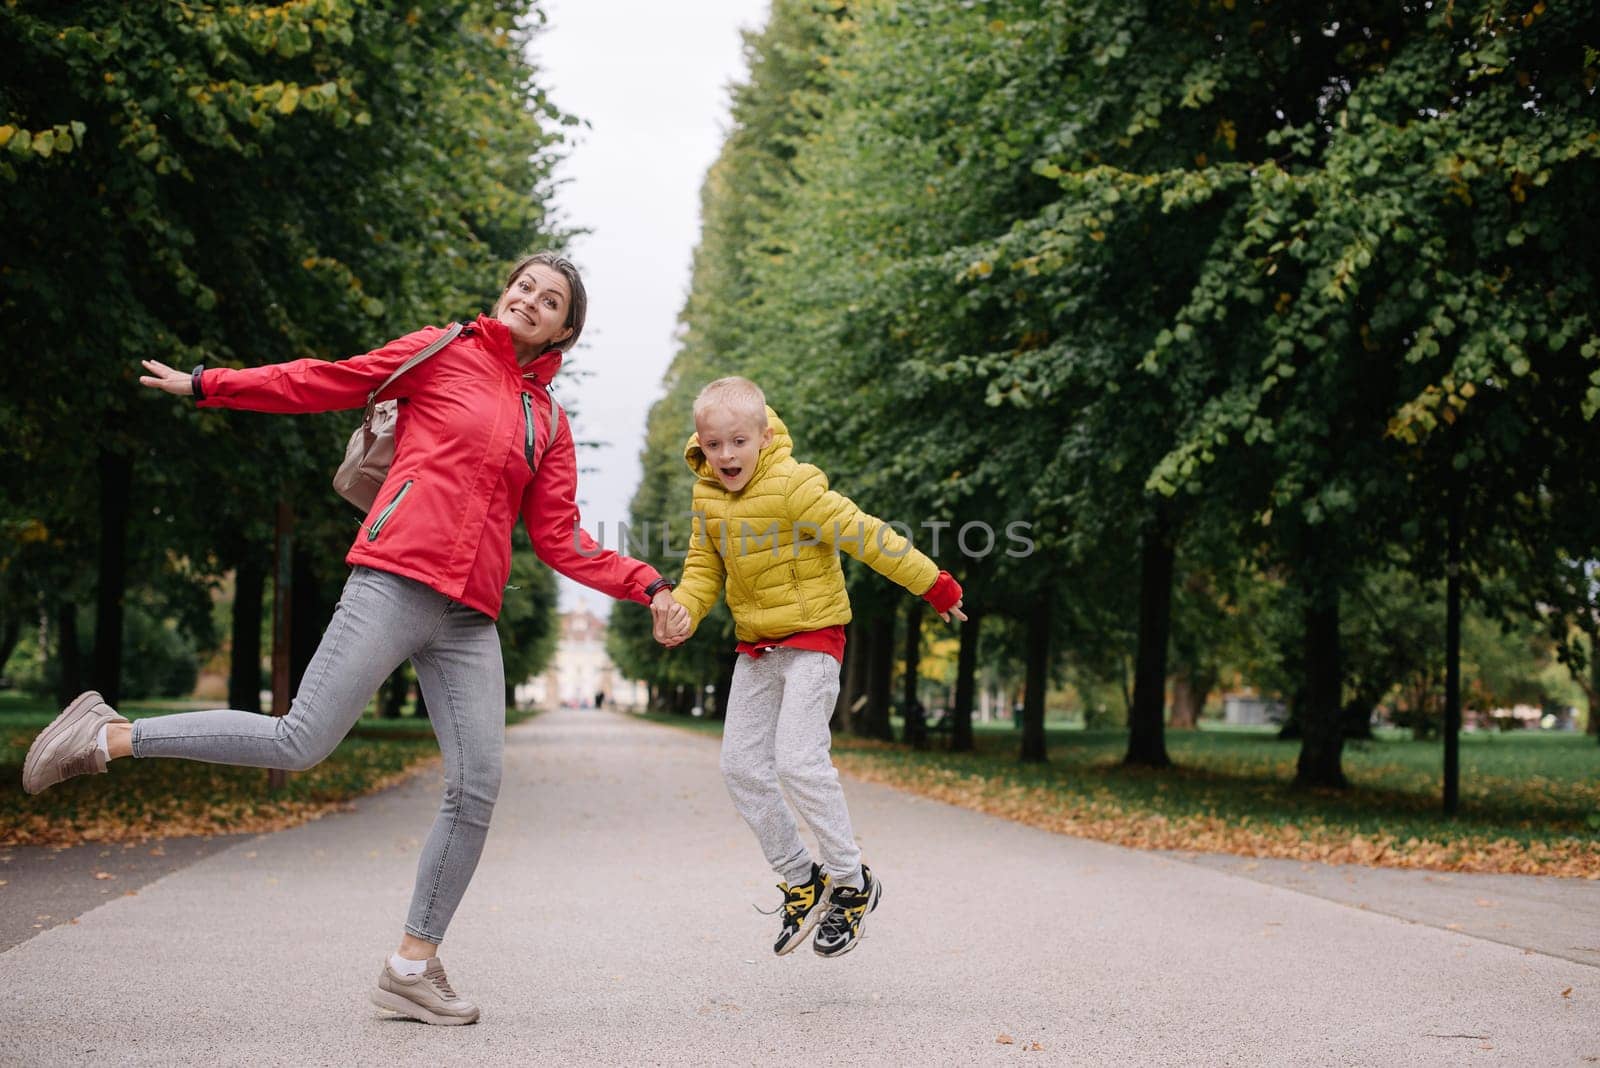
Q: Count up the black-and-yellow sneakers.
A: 2